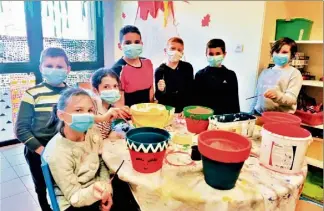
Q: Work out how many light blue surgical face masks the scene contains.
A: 6